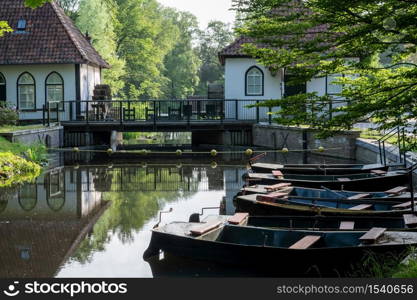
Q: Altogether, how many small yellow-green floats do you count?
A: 8